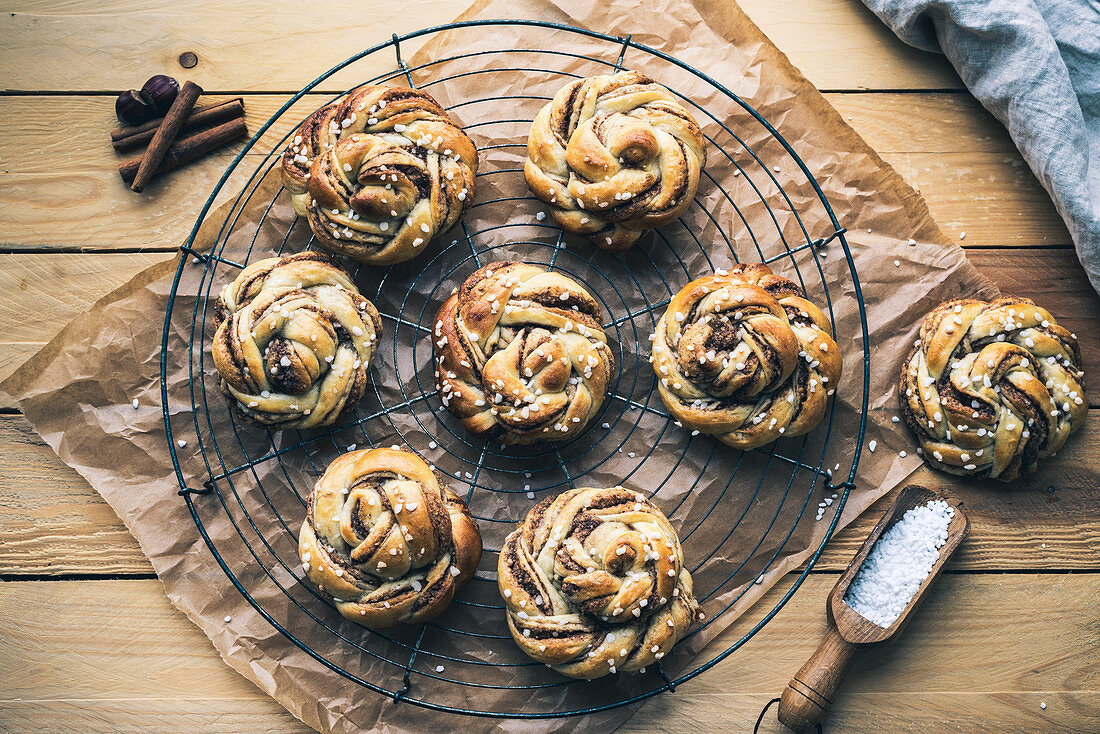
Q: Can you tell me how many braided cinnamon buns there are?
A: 8